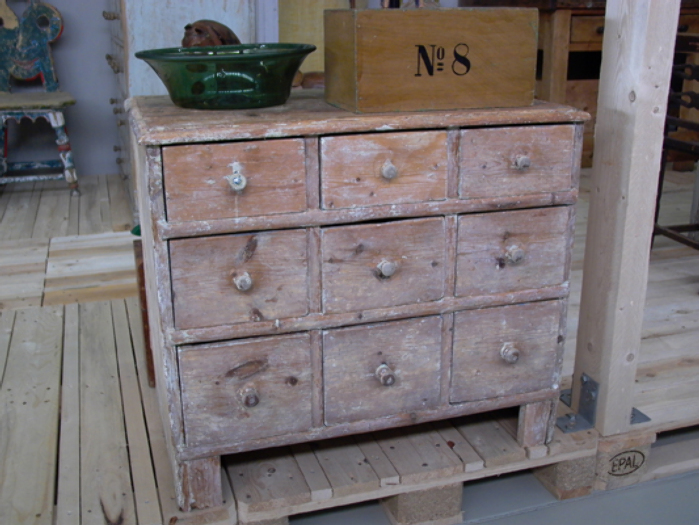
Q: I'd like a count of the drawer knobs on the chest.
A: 9